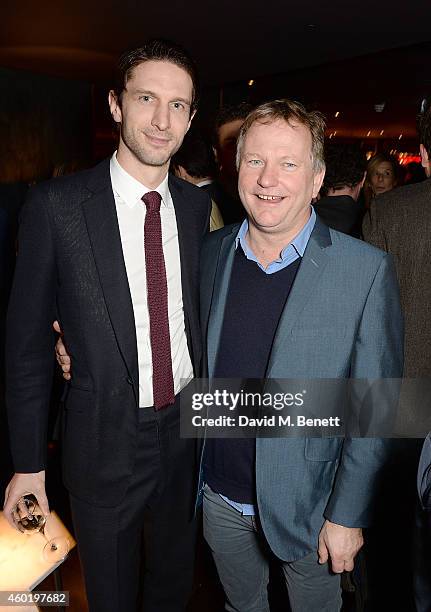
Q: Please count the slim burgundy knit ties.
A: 1